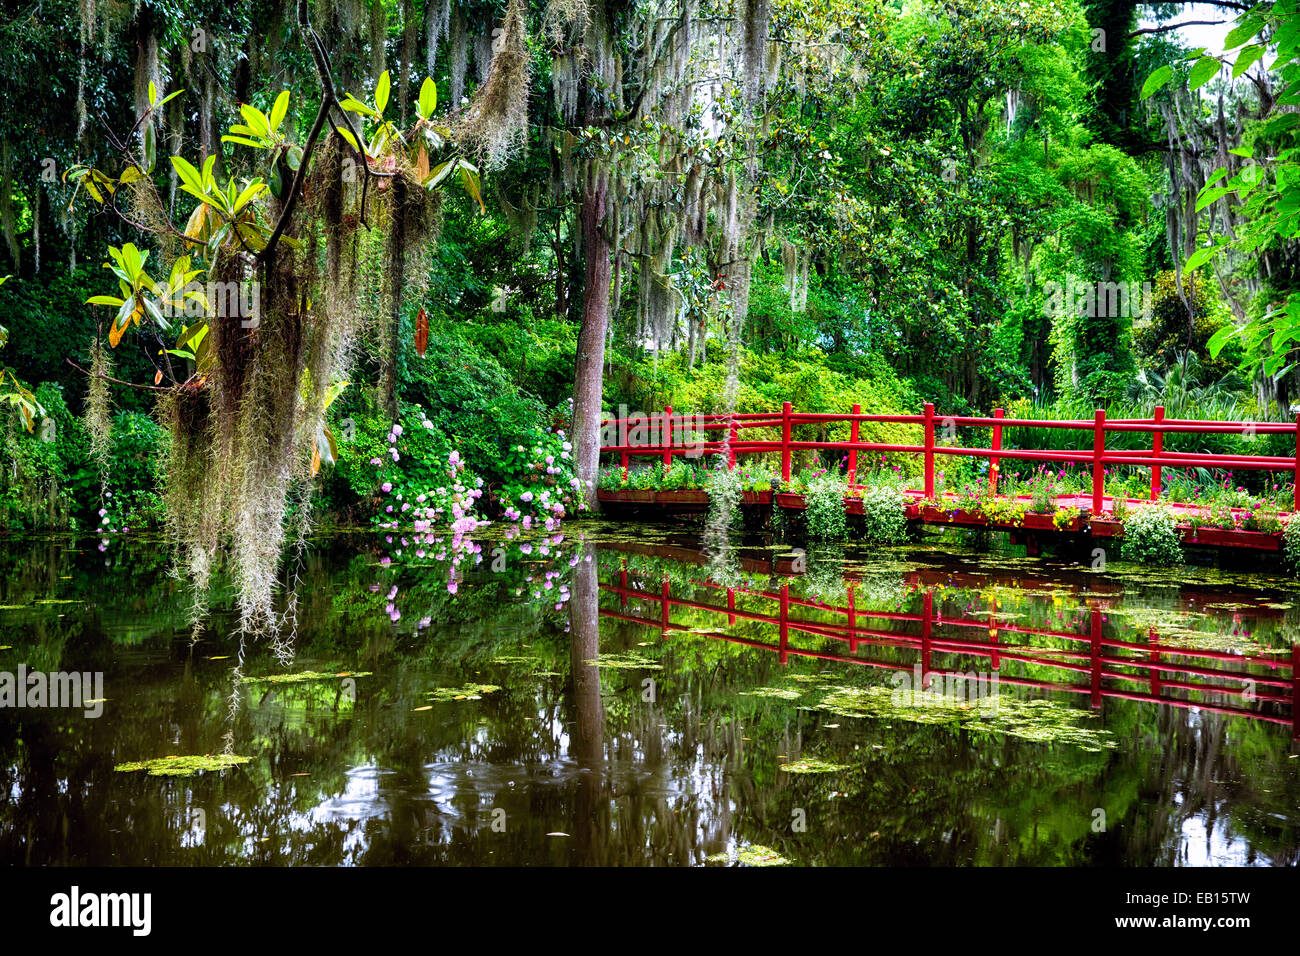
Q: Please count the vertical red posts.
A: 10